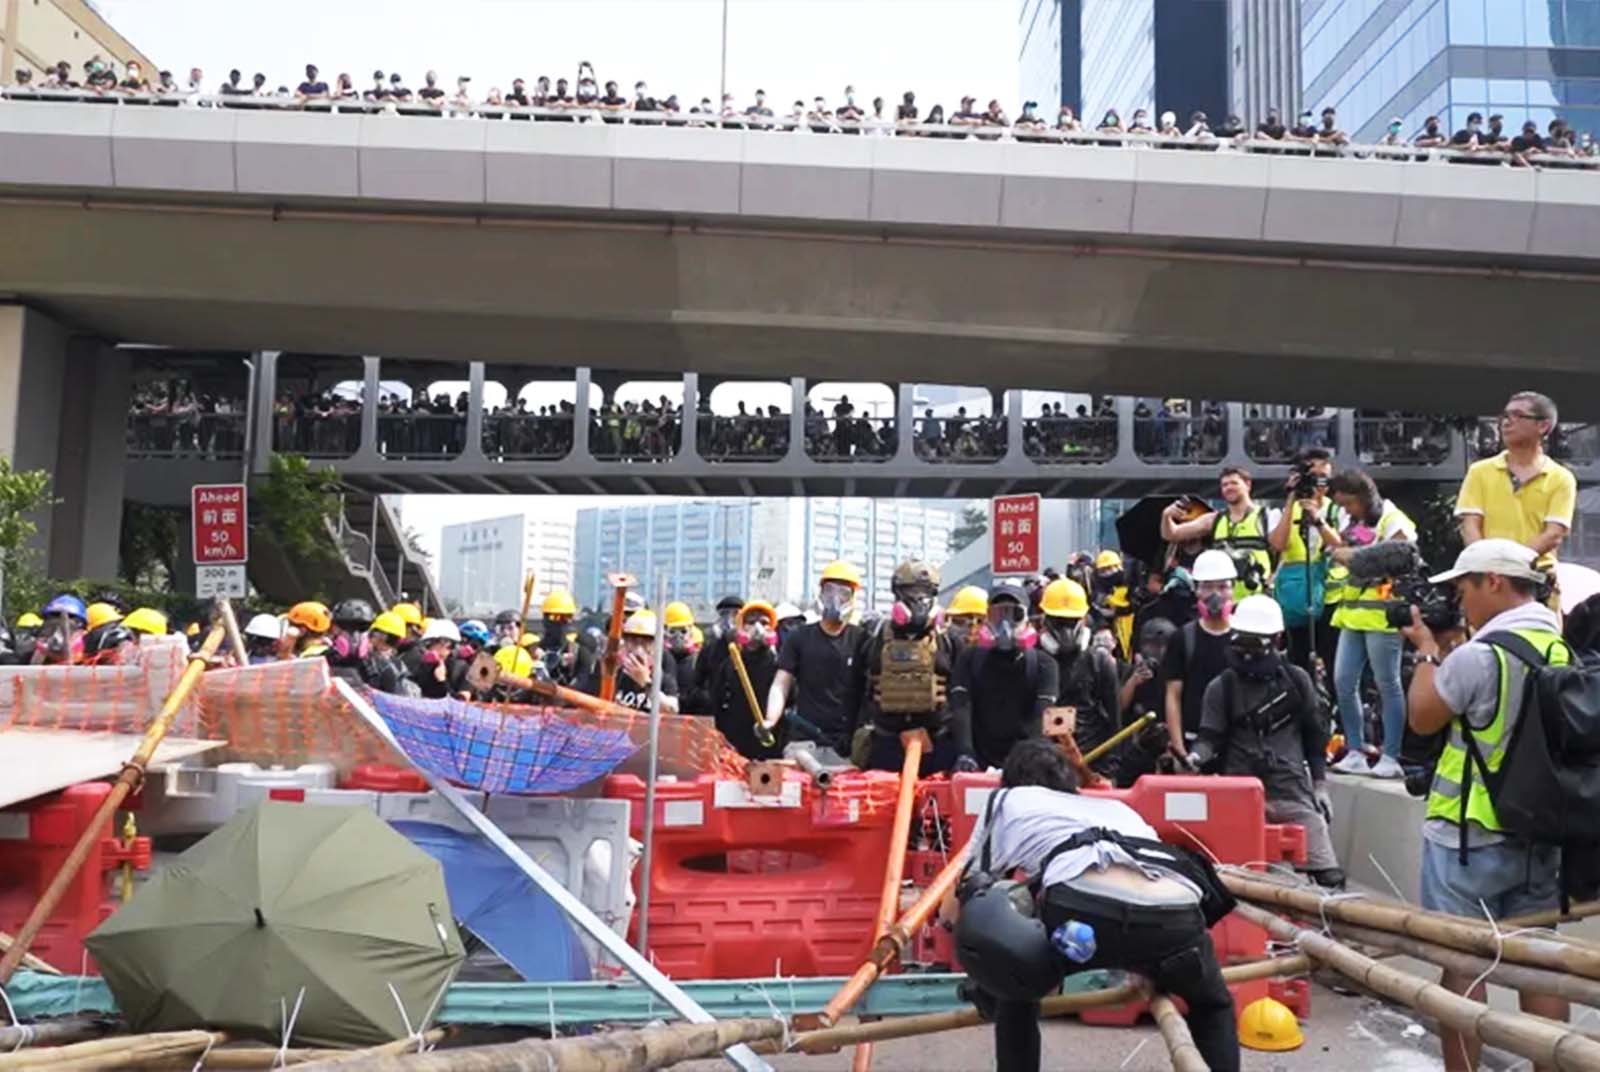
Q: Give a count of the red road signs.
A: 2